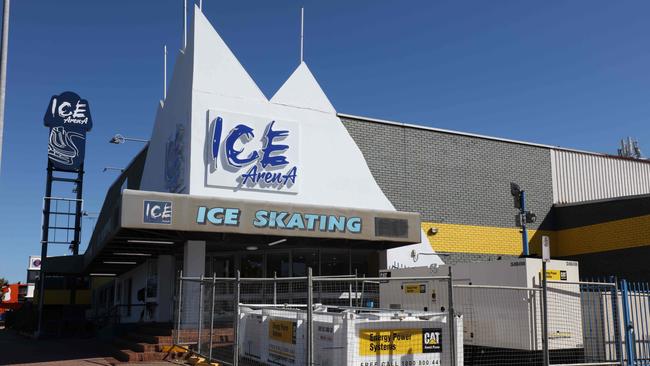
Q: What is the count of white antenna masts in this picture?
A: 4